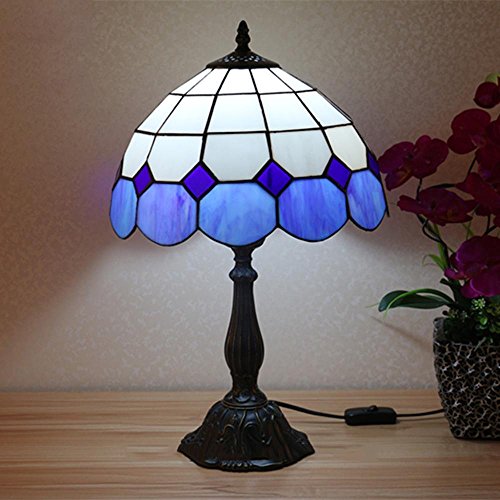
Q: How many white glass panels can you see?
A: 15